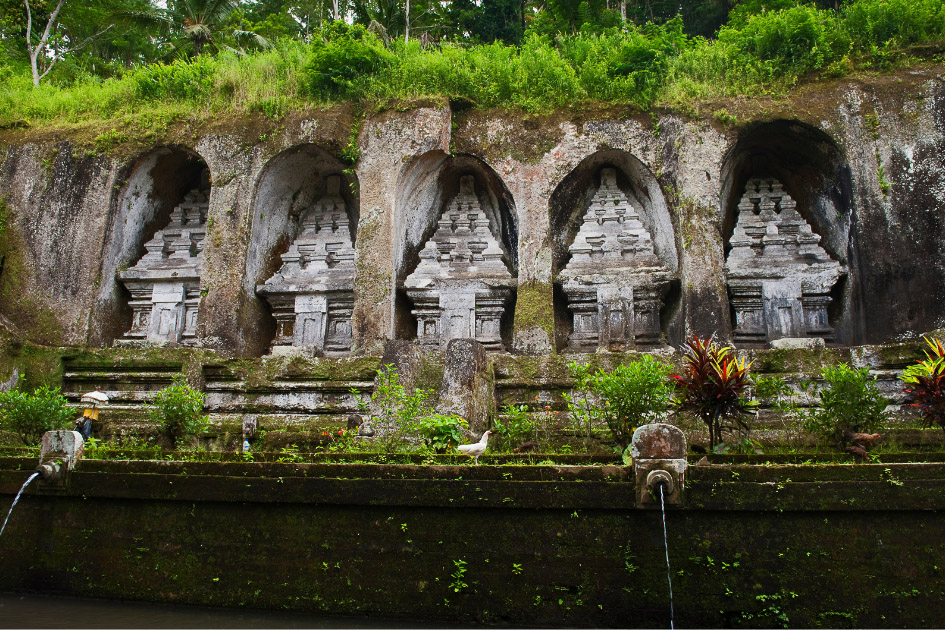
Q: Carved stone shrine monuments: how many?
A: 5